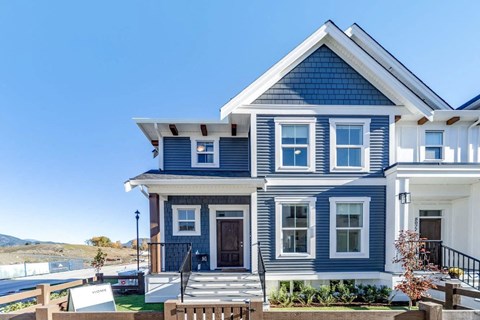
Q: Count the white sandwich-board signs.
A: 1